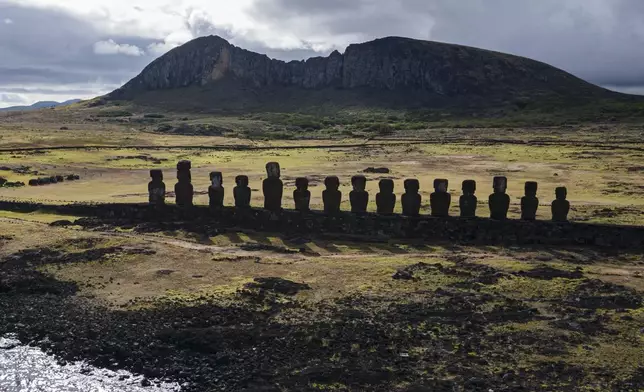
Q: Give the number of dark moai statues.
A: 15